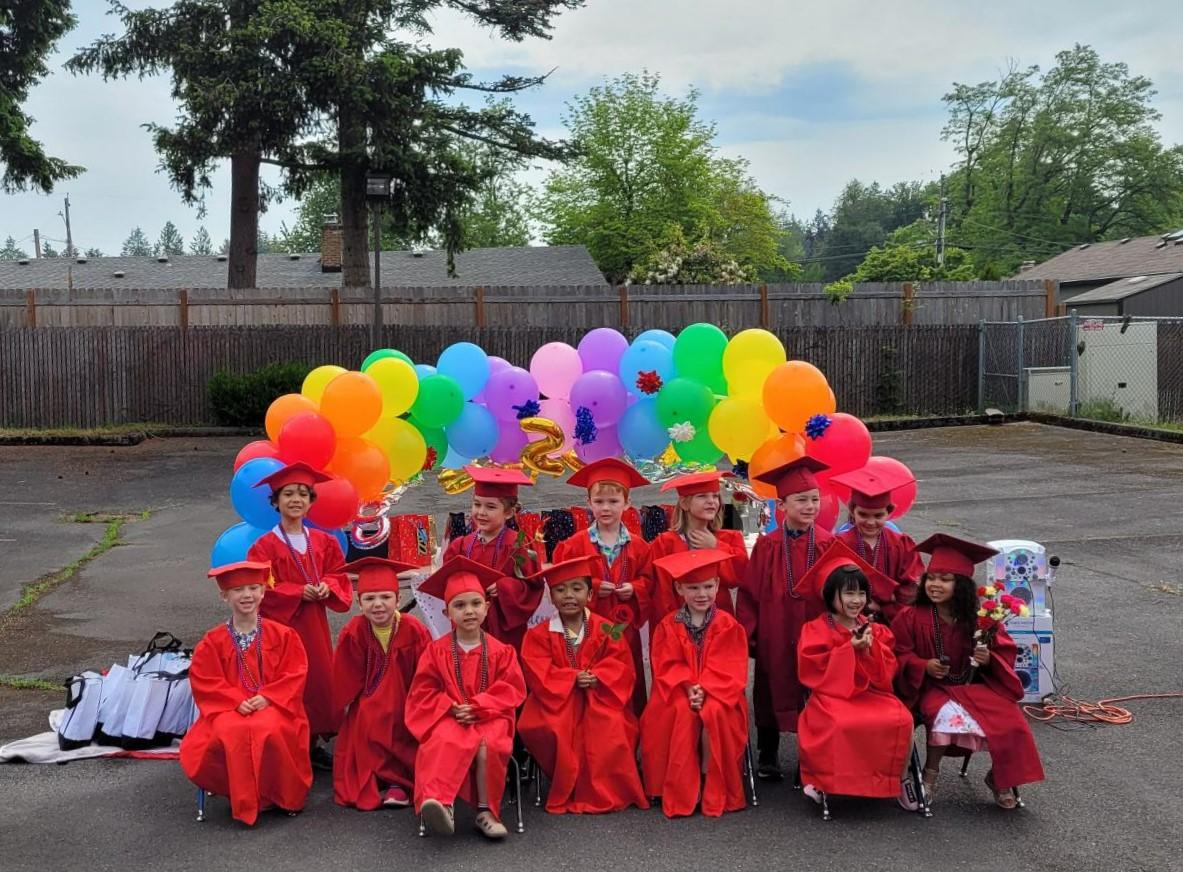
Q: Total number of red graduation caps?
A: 13